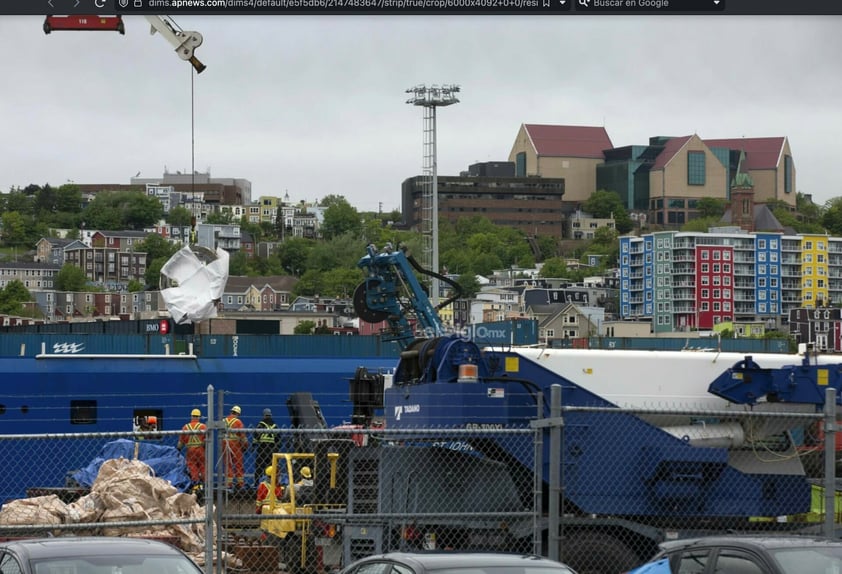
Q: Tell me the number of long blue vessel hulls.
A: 1